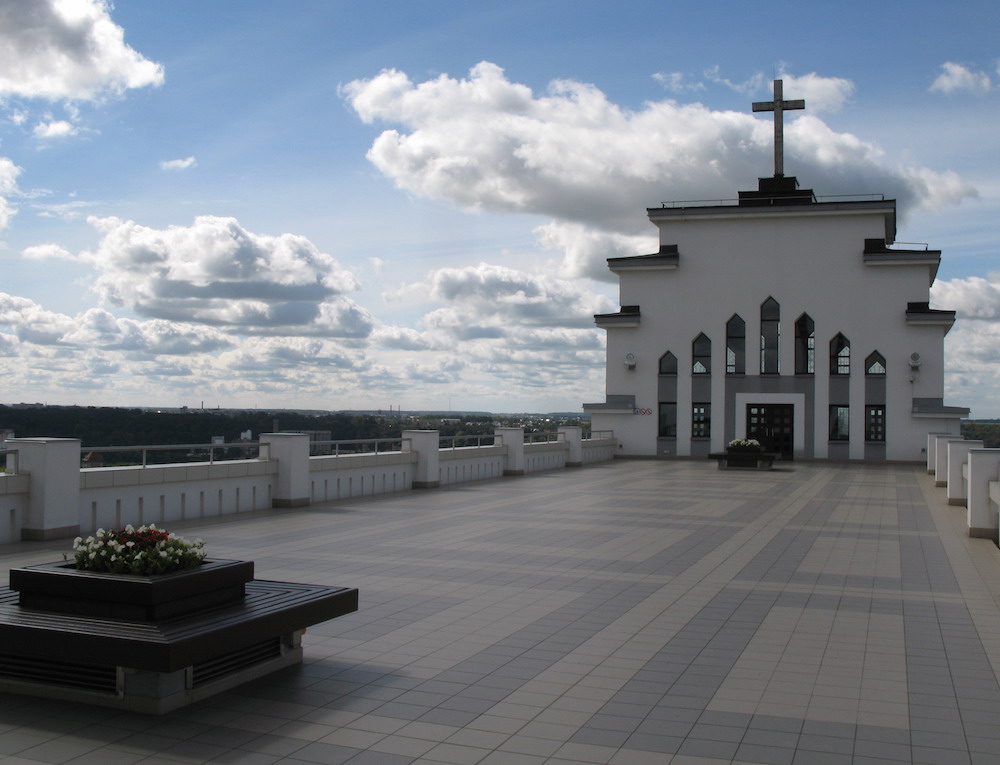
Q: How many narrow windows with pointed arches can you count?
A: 7